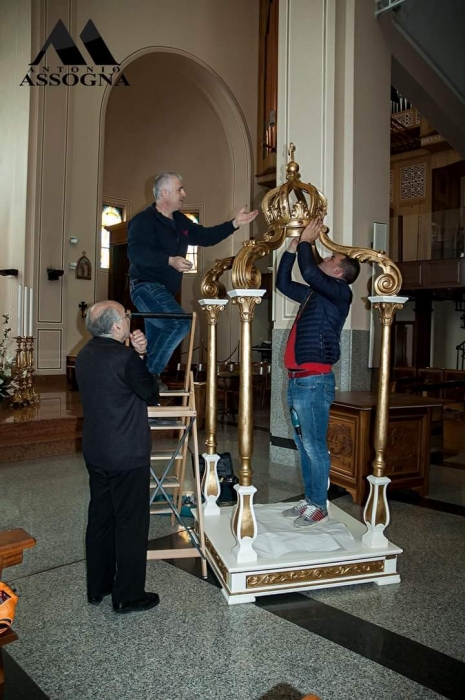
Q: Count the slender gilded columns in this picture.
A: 3